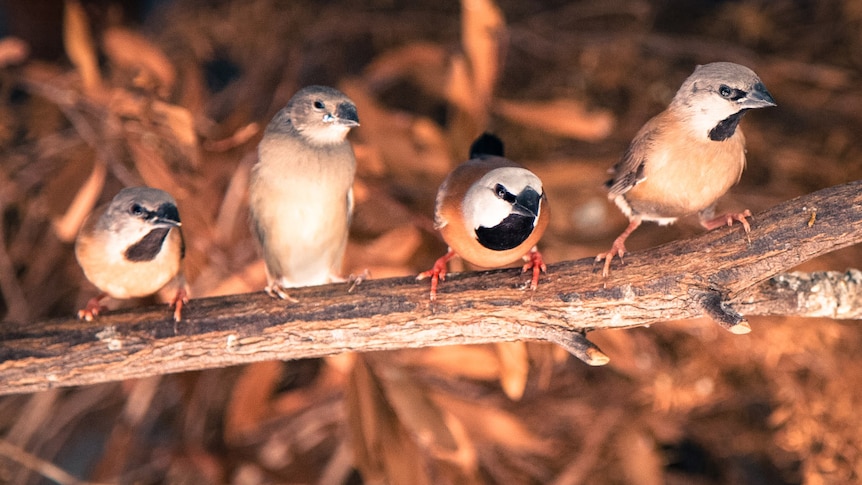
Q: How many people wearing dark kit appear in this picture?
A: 0